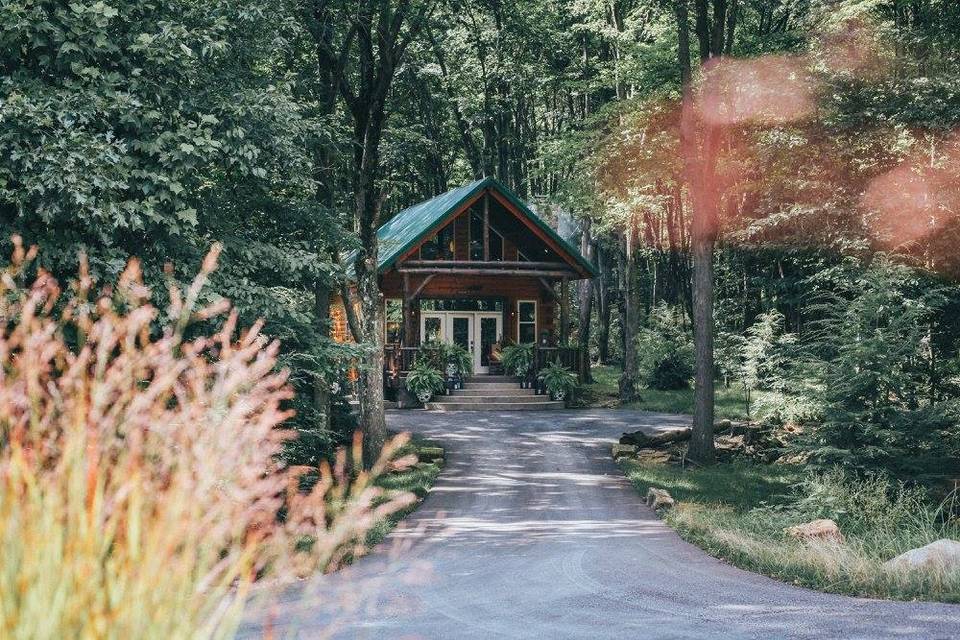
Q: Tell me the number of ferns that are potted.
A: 4